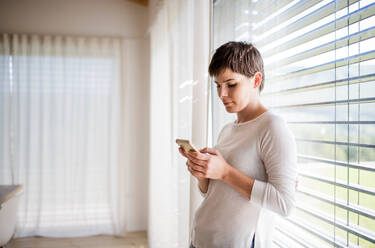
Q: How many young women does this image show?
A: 1